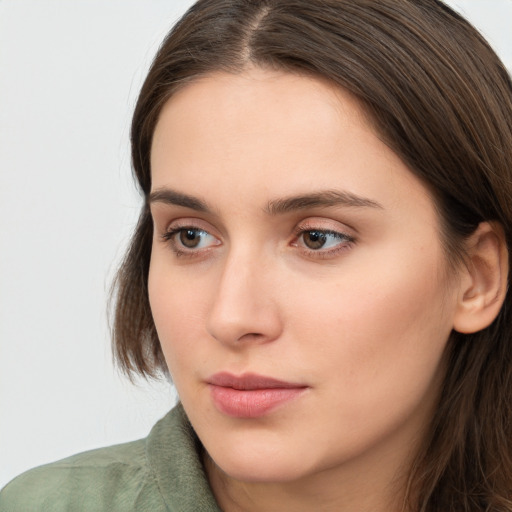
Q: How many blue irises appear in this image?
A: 0